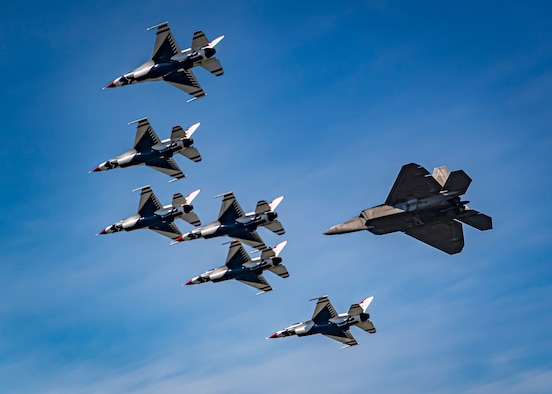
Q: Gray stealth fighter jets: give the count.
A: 1